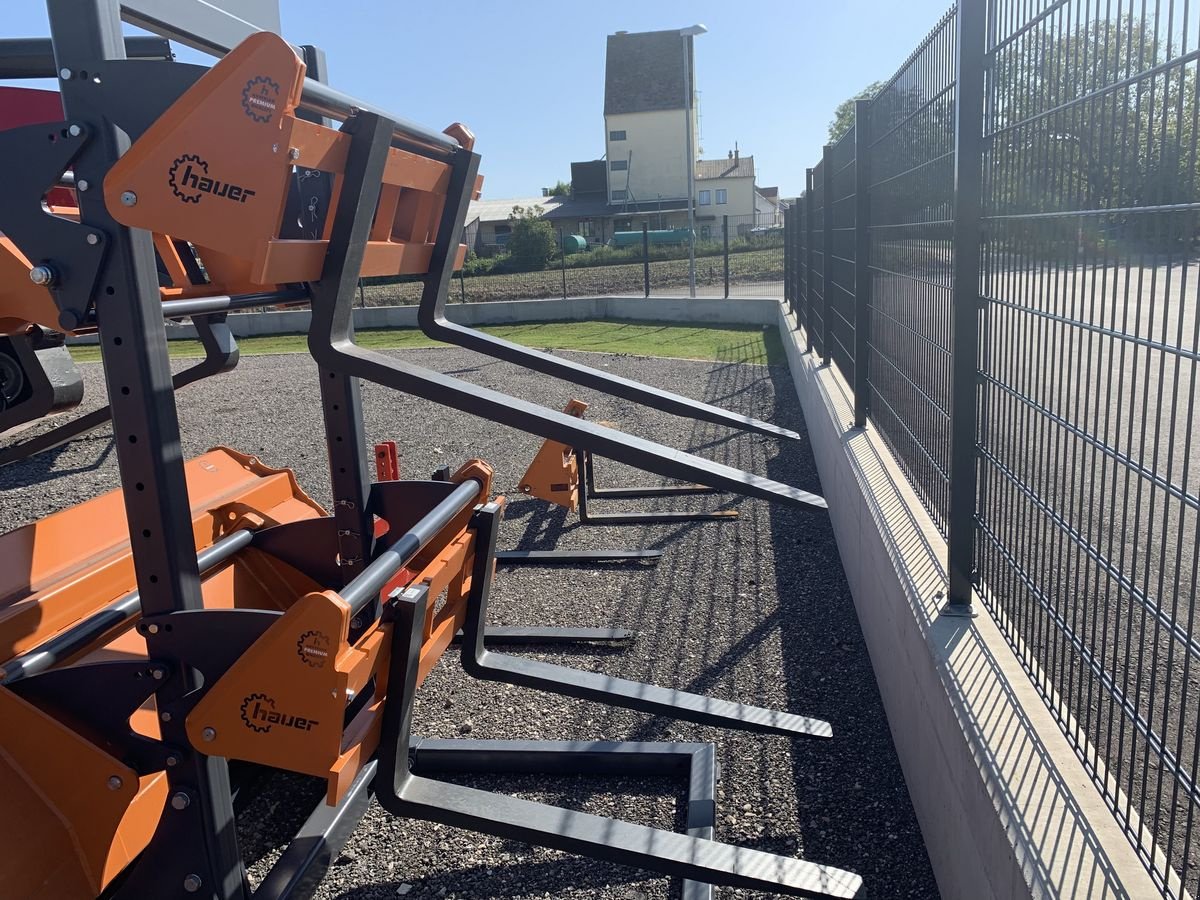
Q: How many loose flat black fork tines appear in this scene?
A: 2